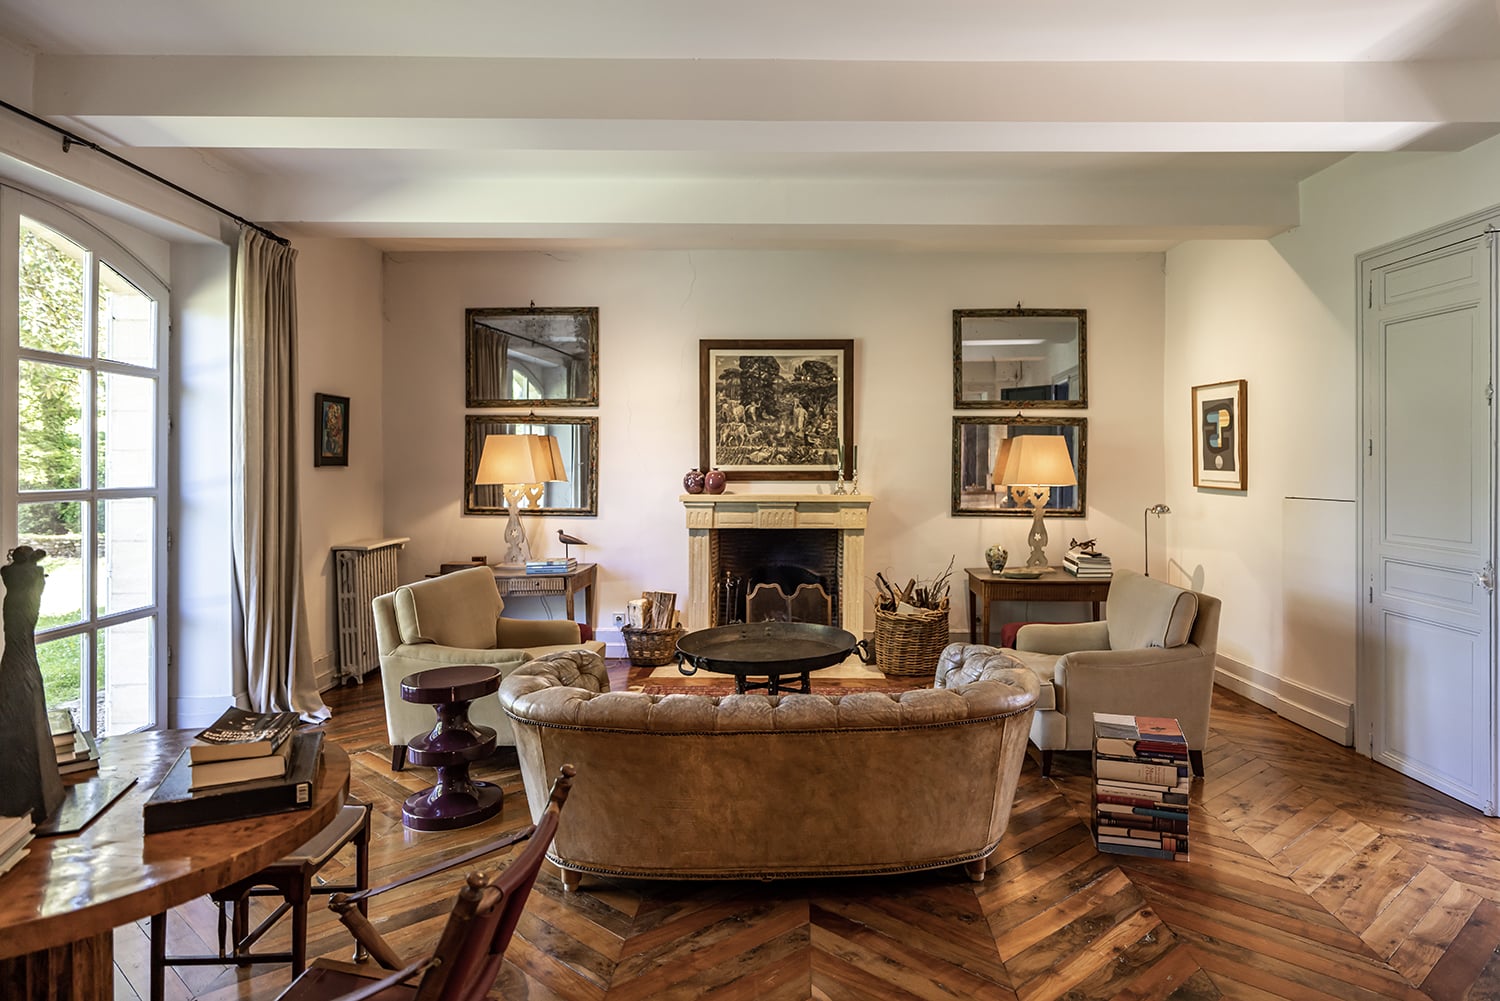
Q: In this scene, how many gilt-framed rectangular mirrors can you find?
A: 4